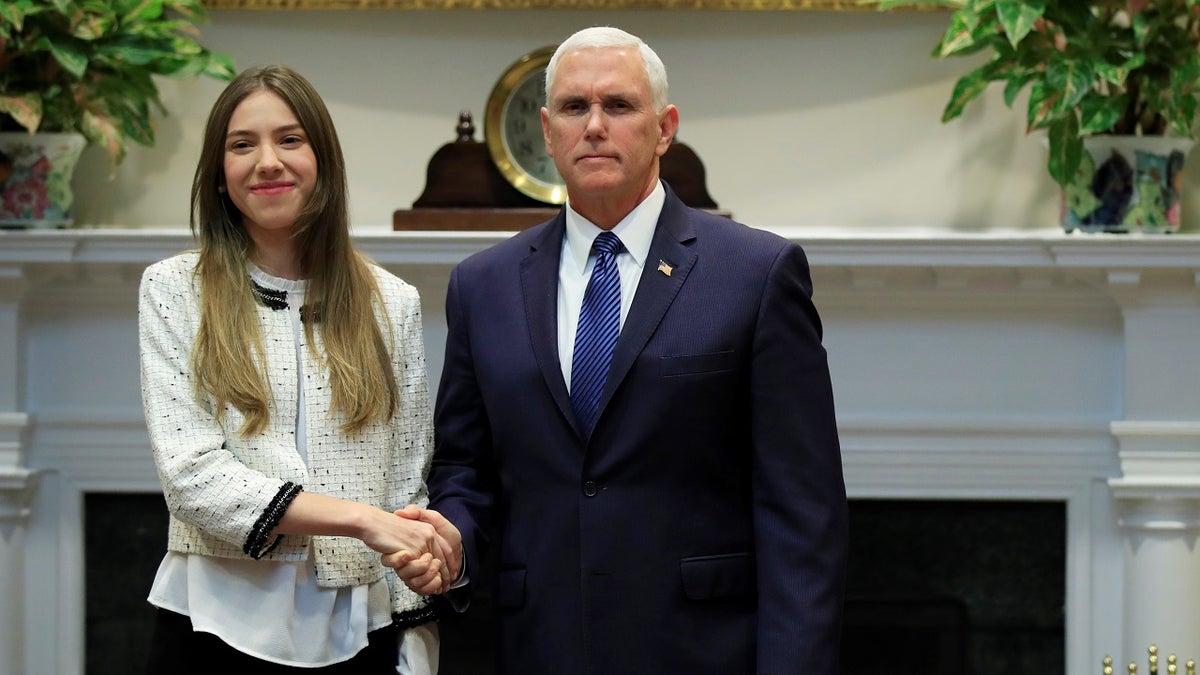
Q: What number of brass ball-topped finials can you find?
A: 5